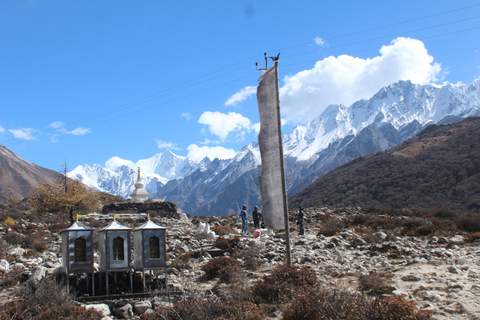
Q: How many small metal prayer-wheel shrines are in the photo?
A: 3